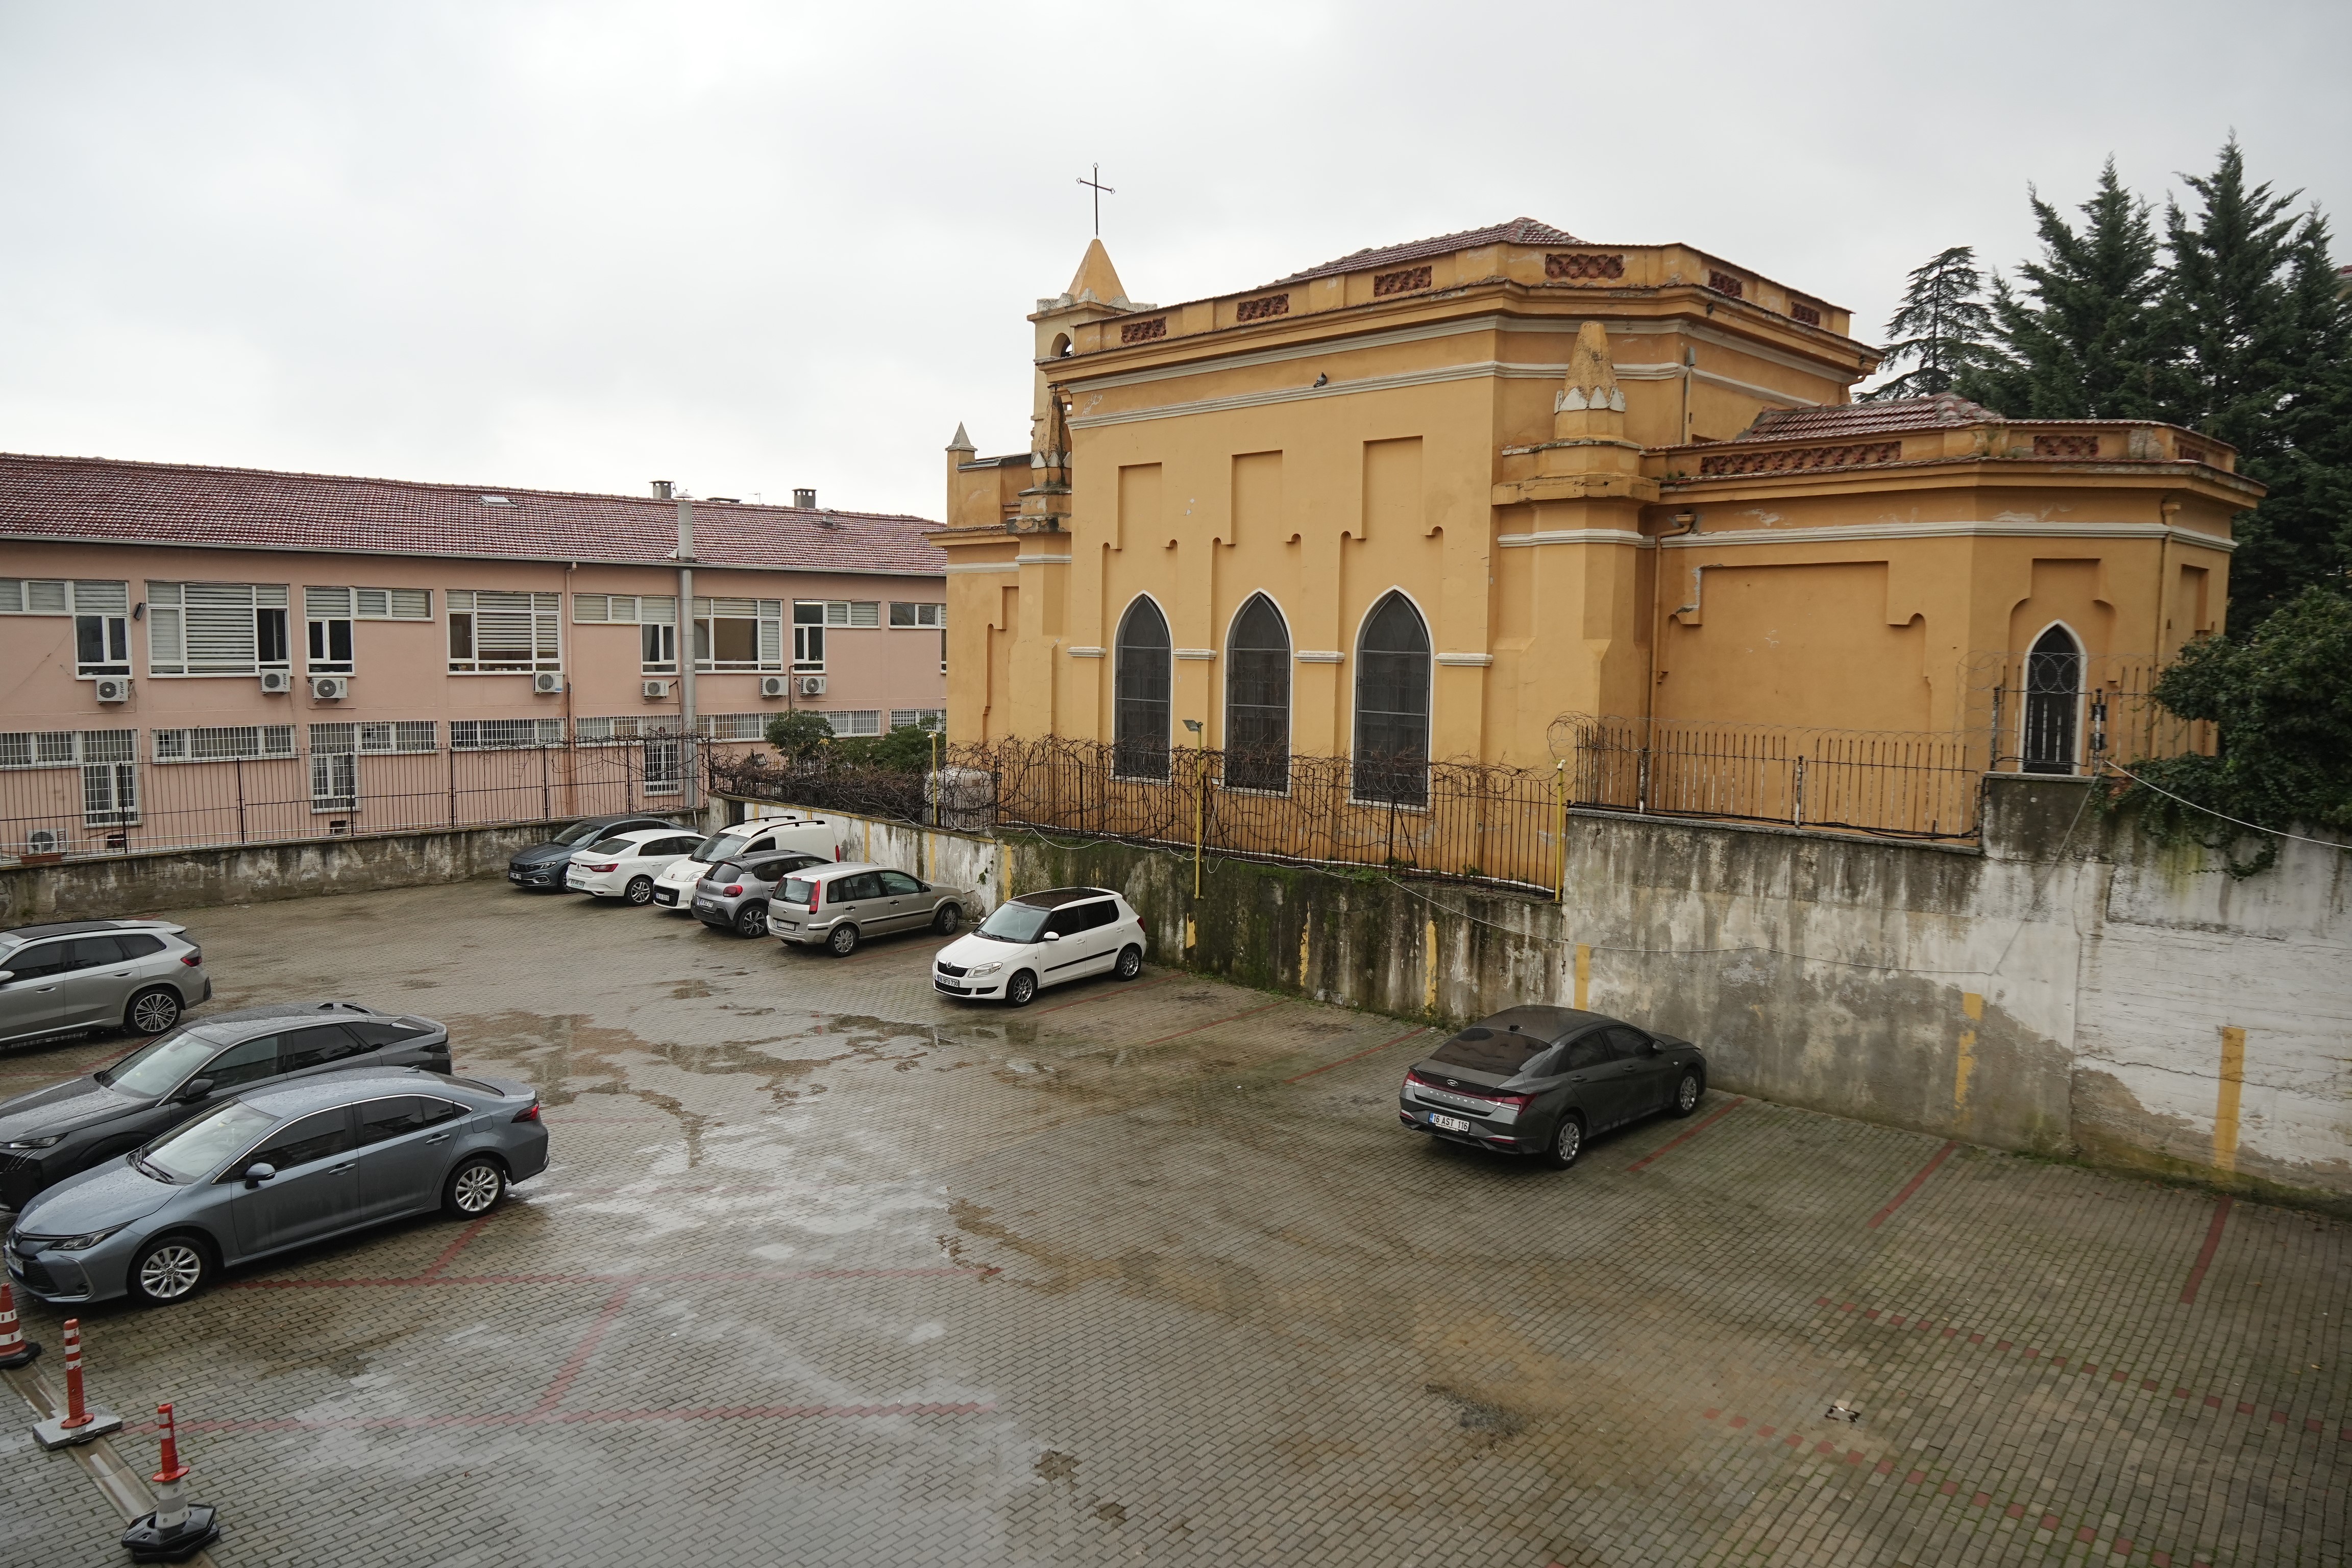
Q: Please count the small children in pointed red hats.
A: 0